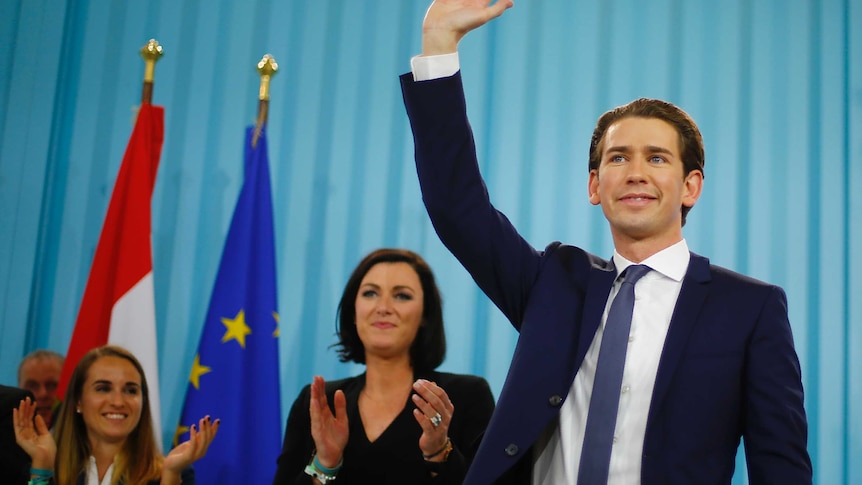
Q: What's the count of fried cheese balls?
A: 0